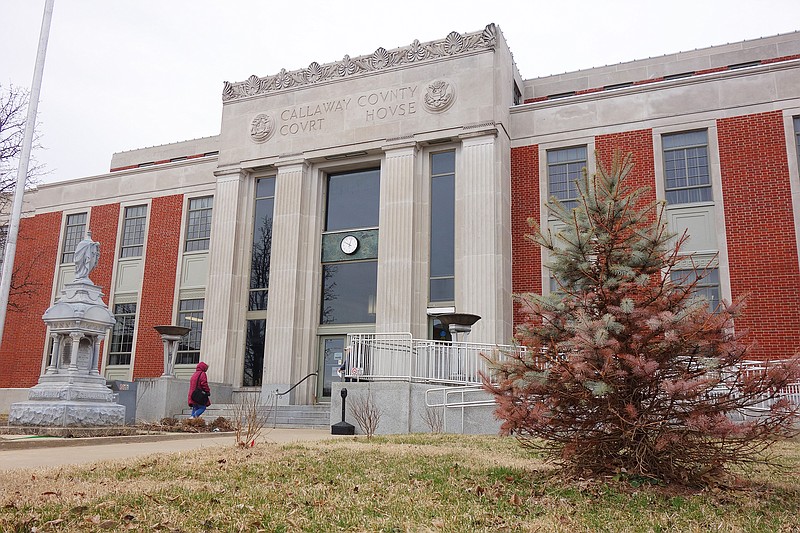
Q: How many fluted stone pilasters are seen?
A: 4